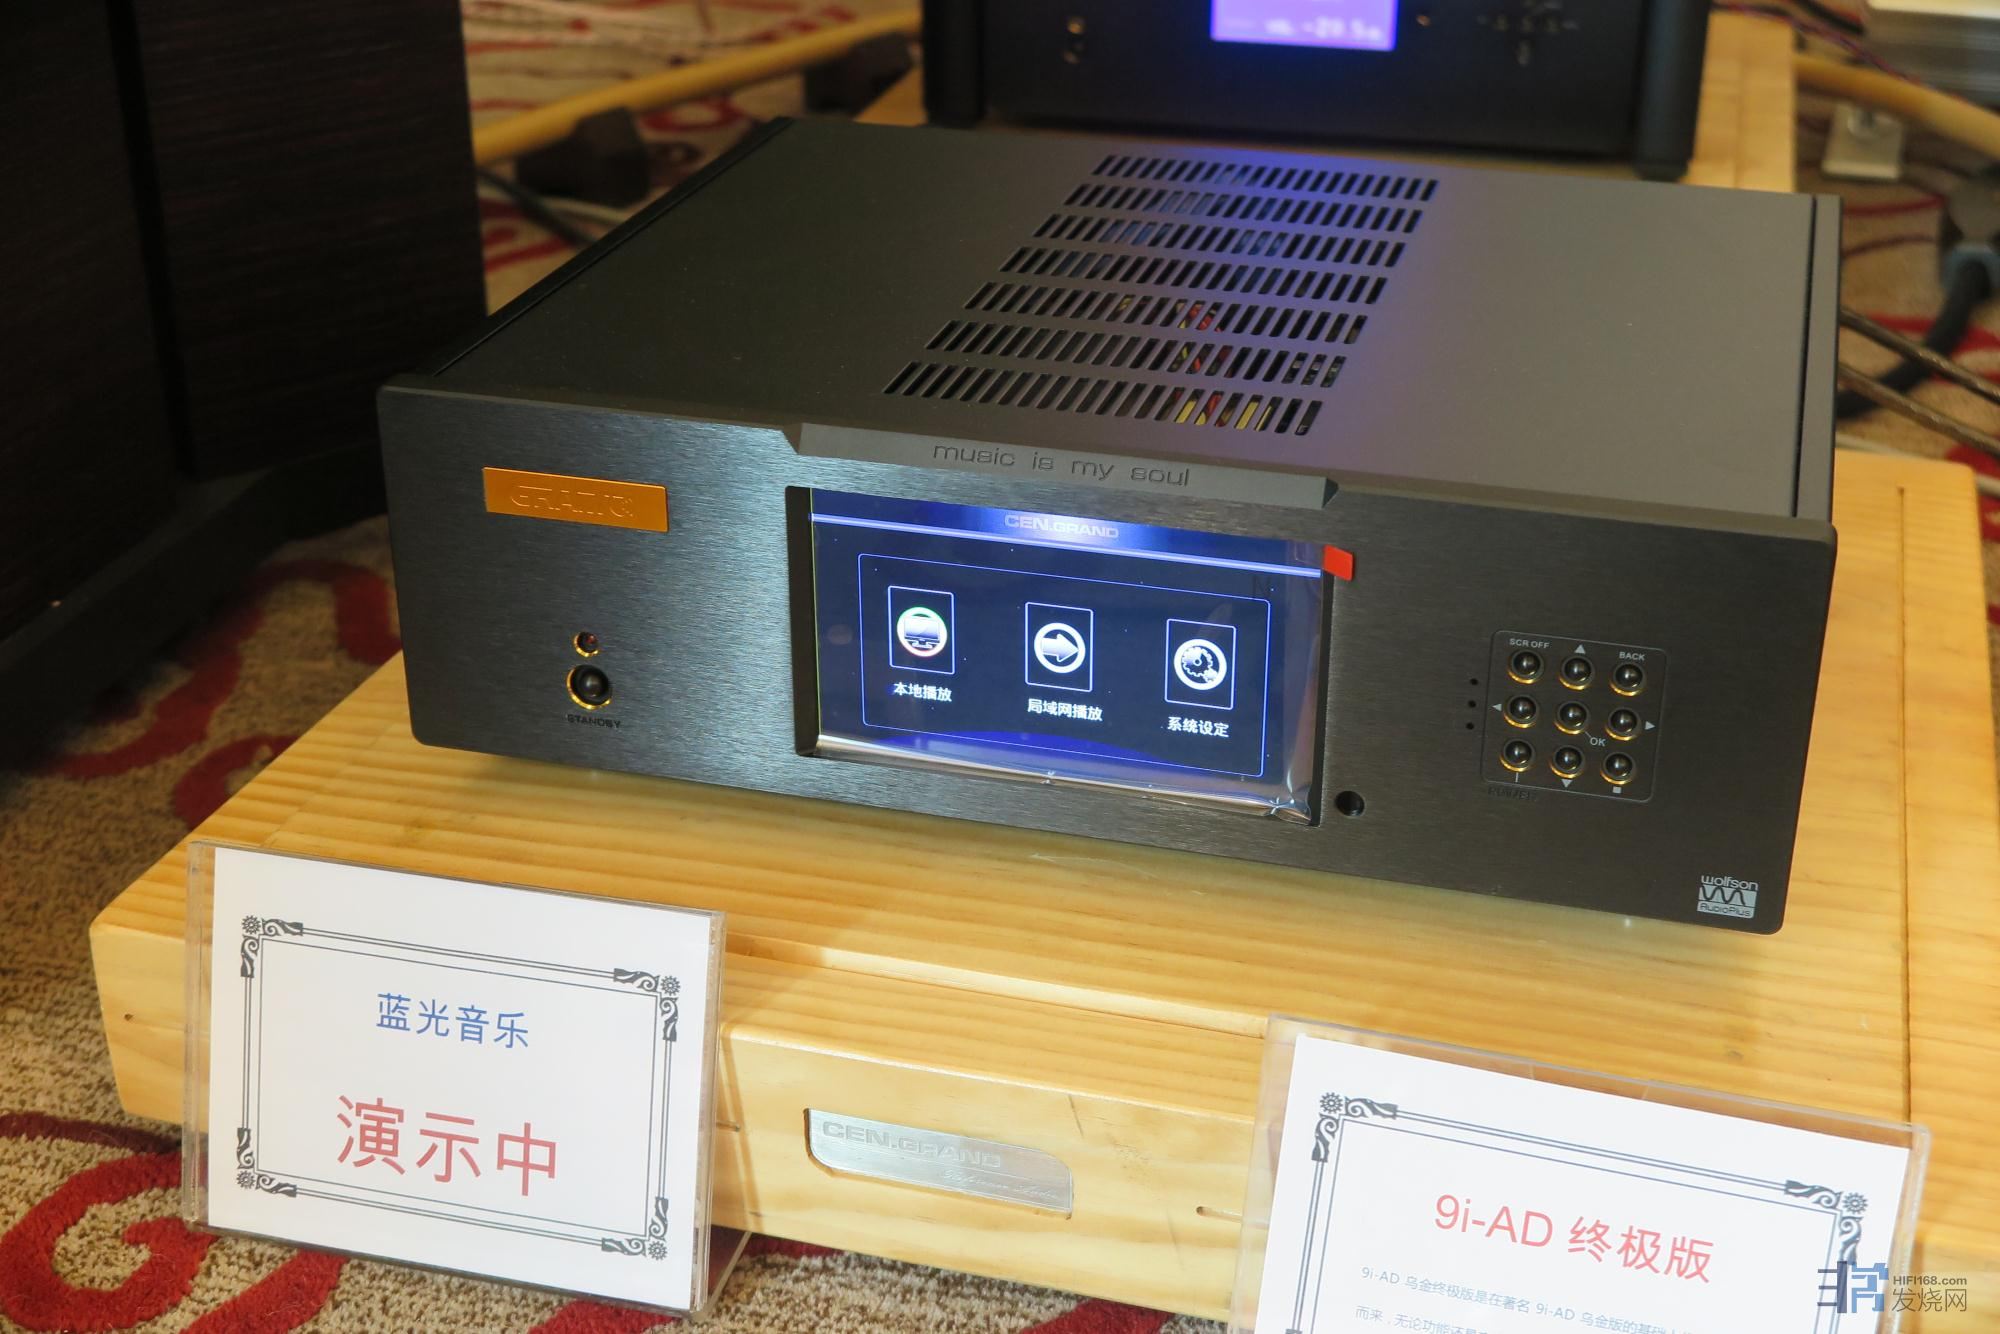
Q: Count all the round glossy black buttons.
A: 10